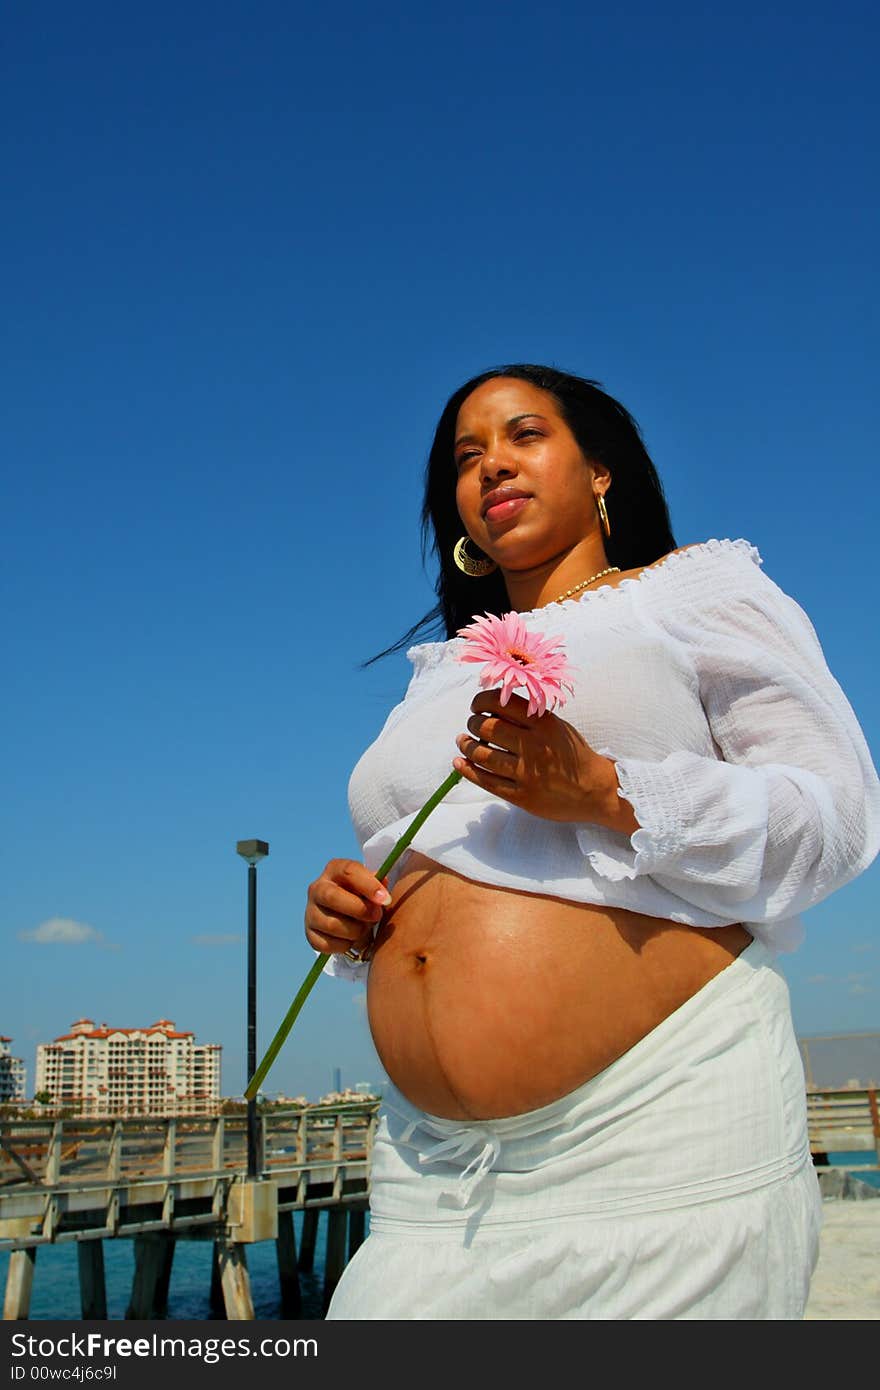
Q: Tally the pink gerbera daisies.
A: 1